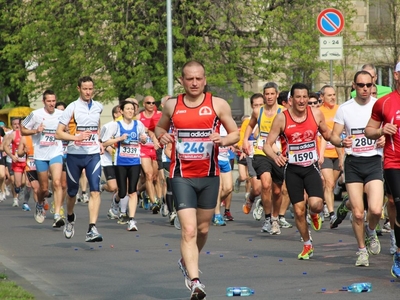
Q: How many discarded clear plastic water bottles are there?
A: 2